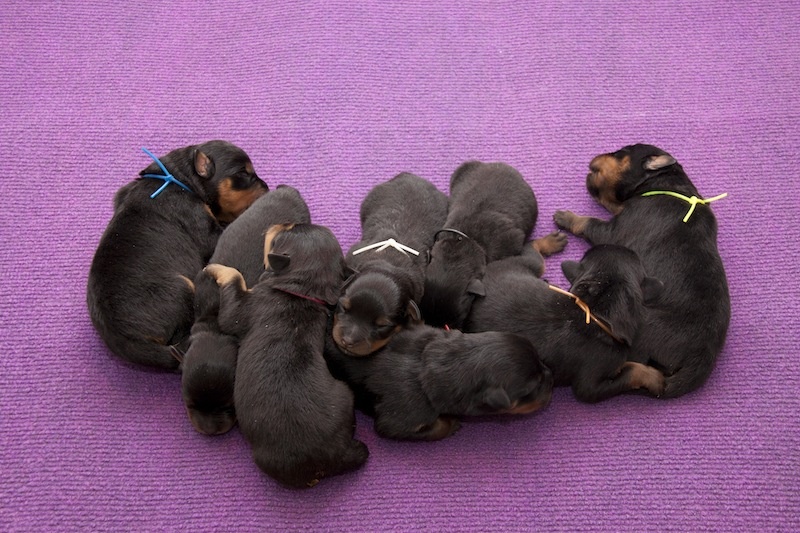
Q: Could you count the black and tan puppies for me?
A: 8